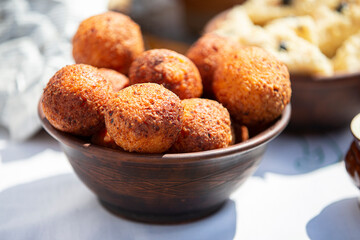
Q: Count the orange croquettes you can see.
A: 8